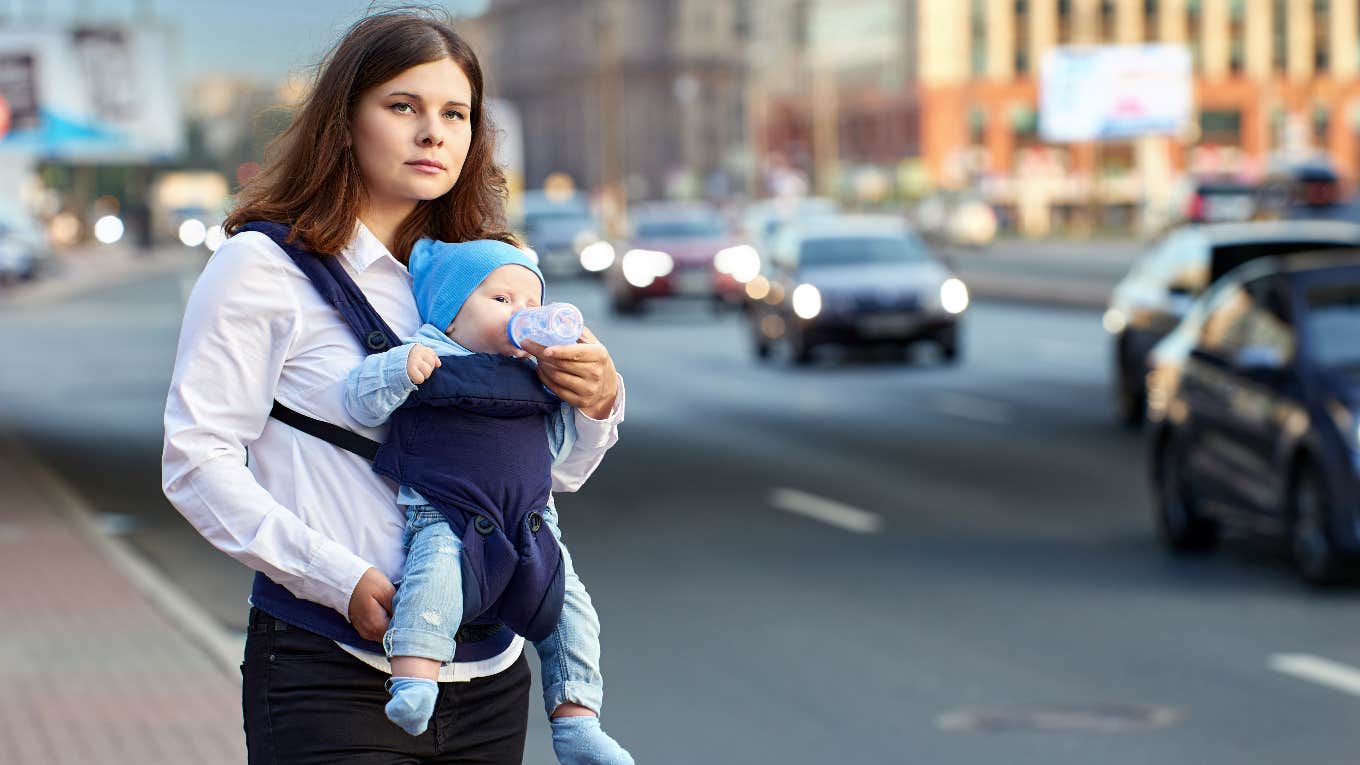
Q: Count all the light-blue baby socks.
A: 2